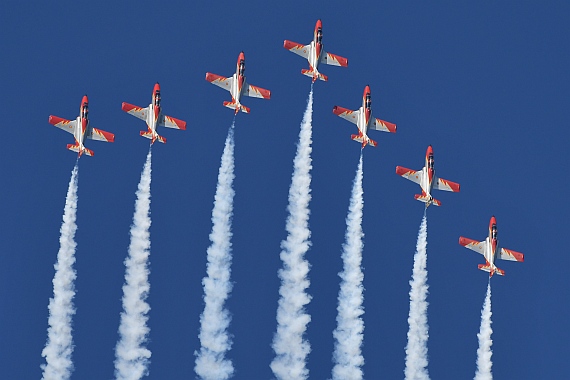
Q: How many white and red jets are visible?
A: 7